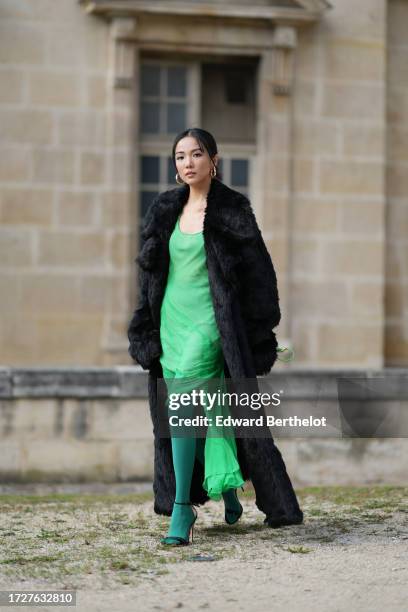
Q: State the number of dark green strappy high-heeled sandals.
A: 2